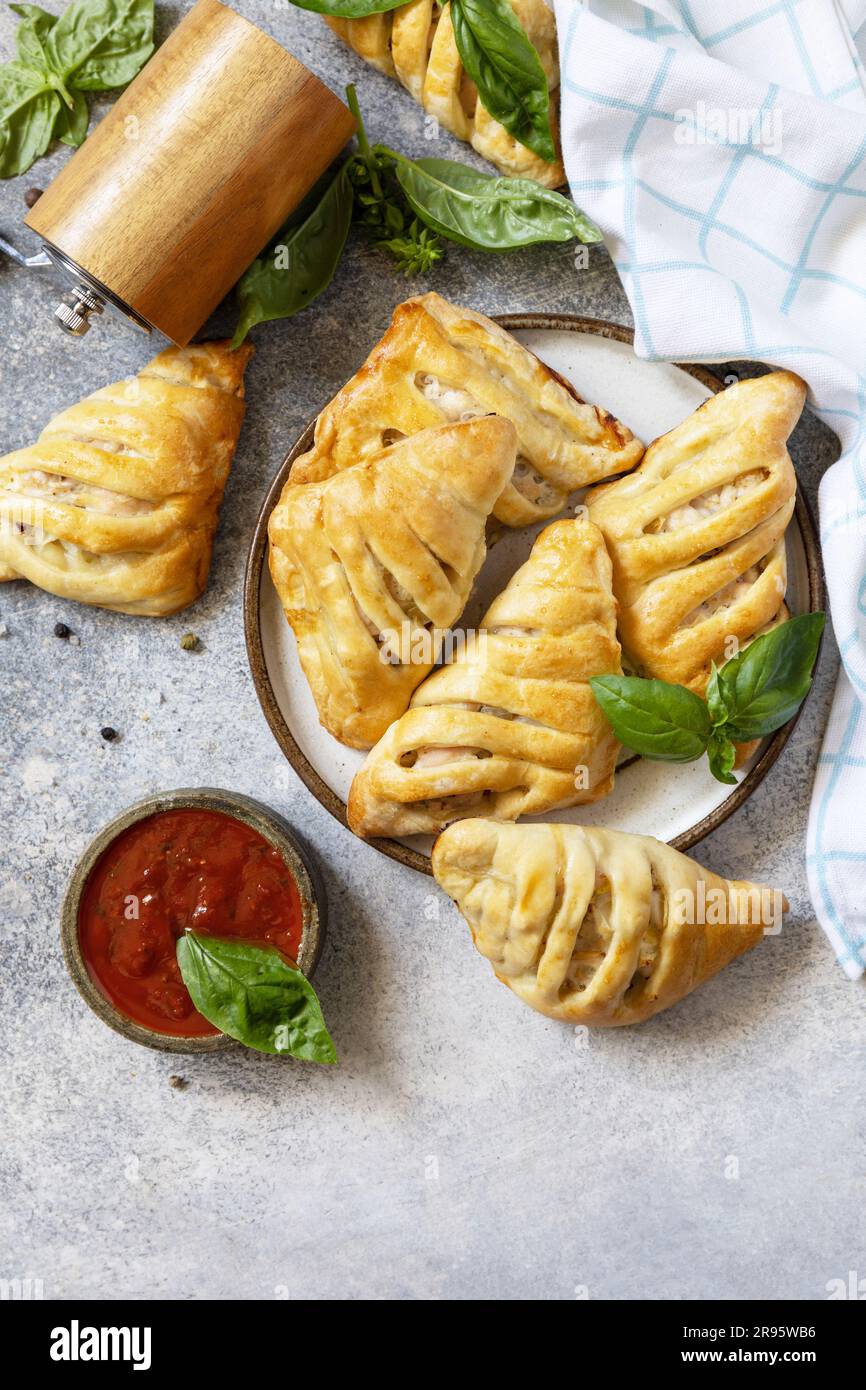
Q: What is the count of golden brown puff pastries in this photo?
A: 7